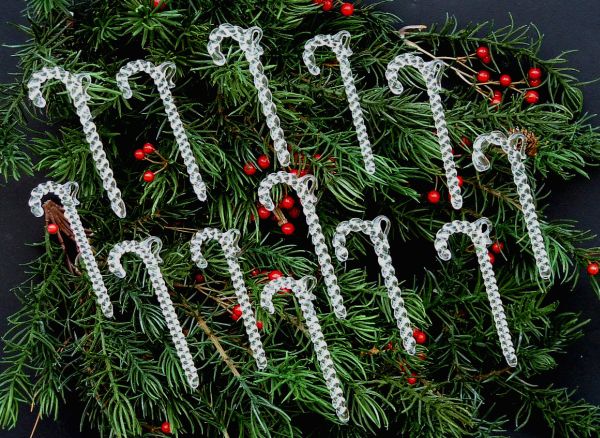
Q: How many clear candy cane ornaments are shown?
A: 13